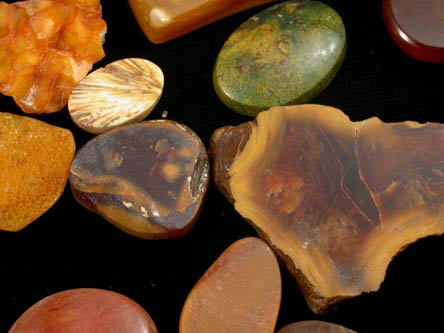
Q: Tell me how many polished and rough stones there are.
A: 11